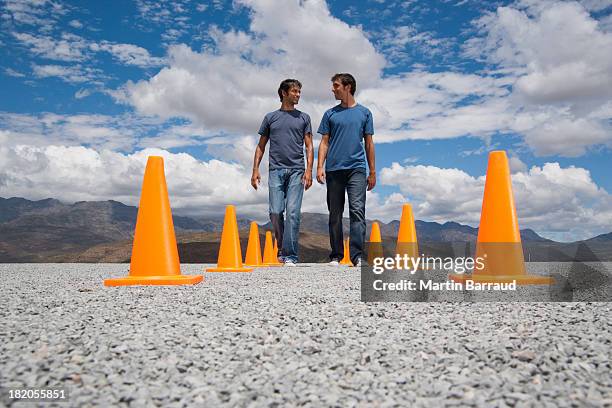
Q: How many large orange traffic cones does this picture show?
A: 2